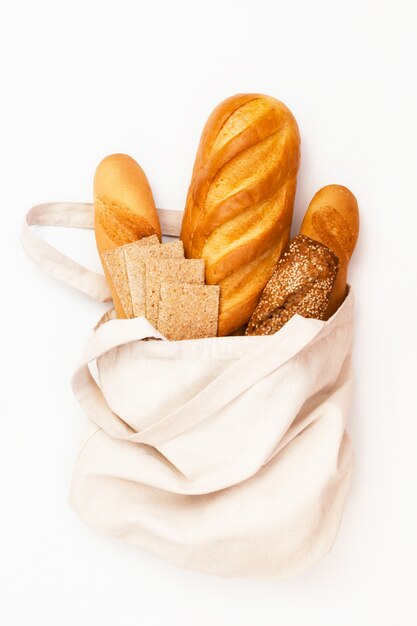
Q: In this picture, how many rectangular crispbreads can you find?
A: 4